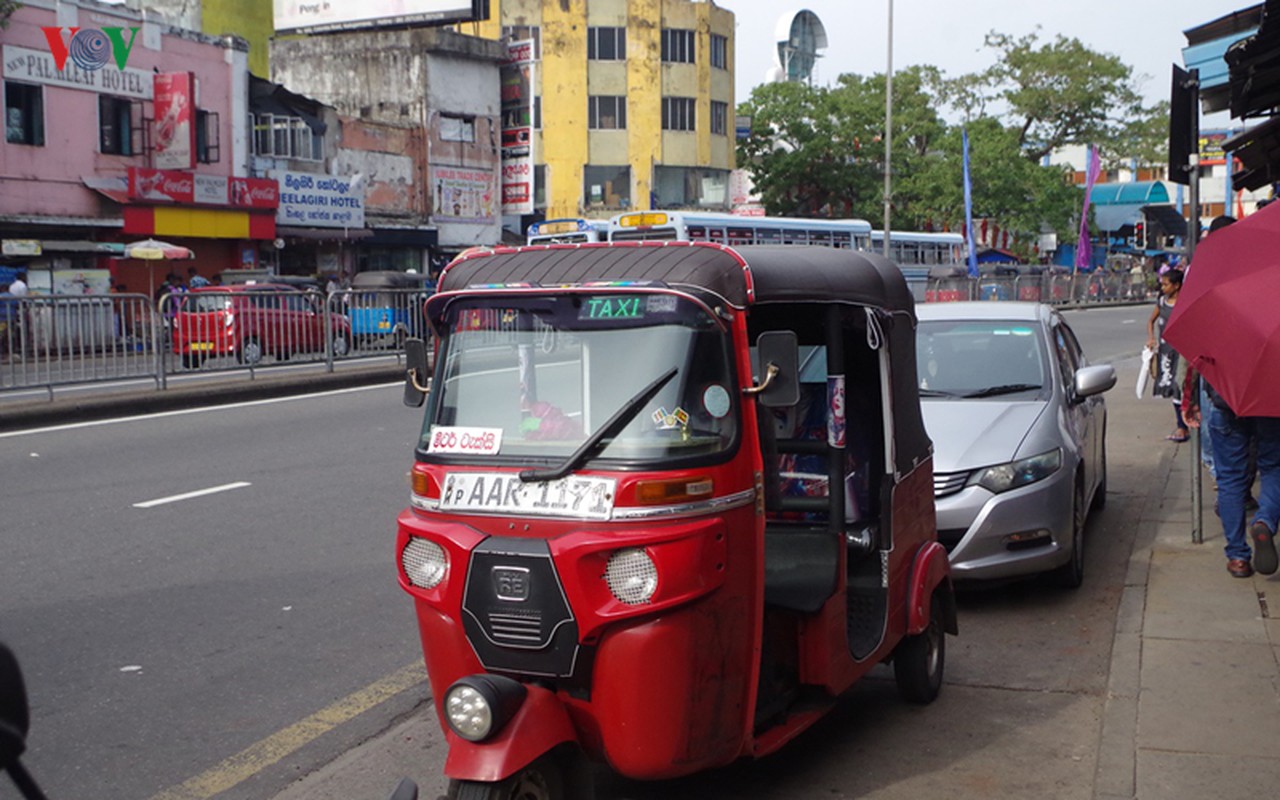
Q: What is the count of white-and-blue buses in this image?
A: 3